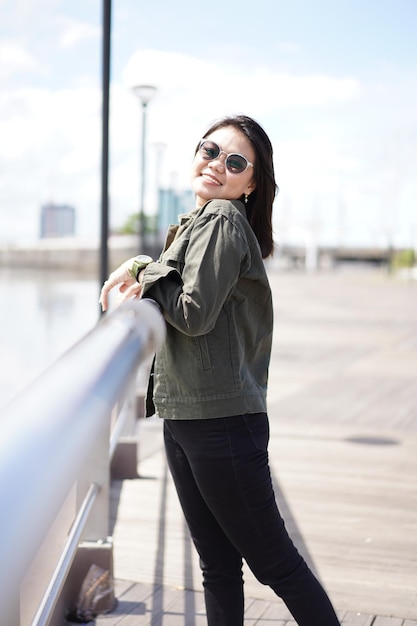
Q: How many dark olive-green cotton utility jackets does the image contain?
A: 1